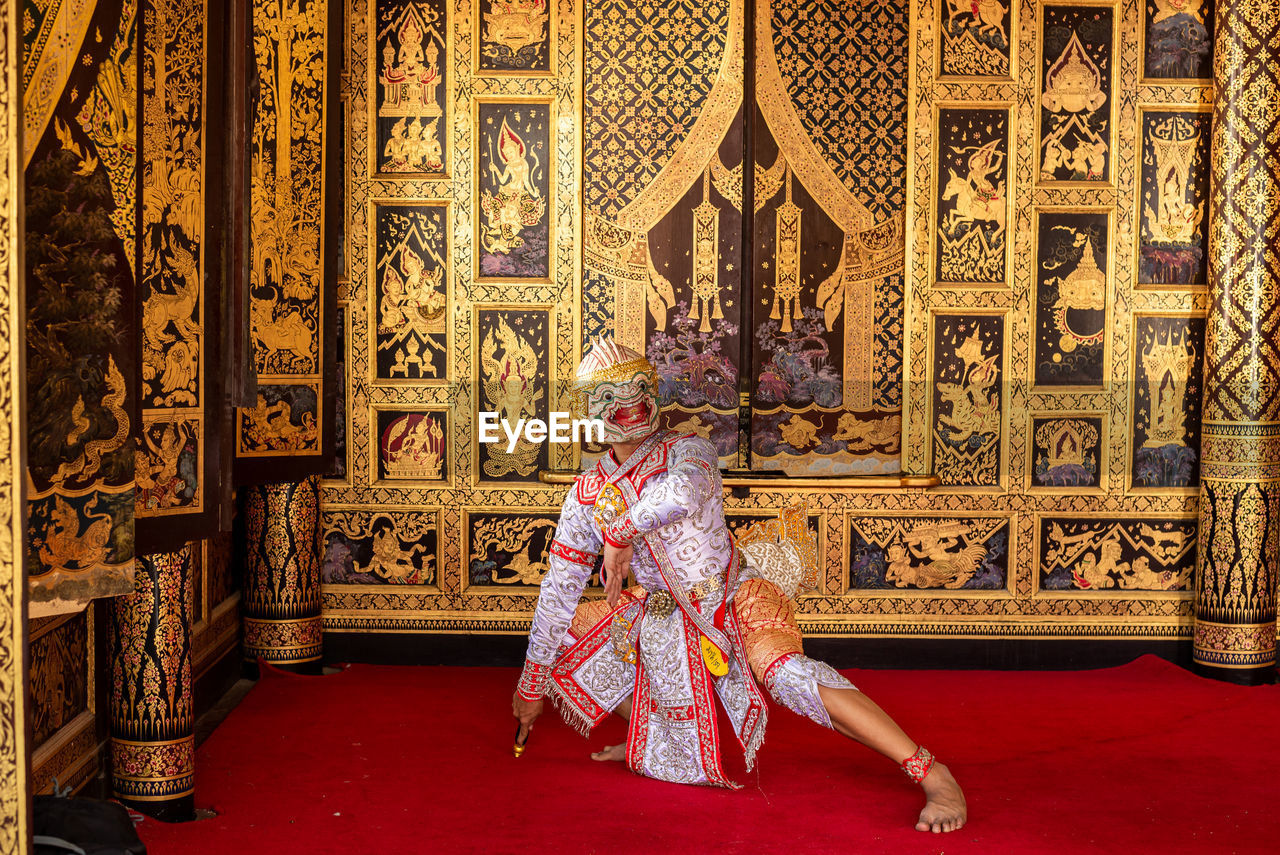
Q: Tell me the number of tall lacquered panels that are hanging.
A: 3